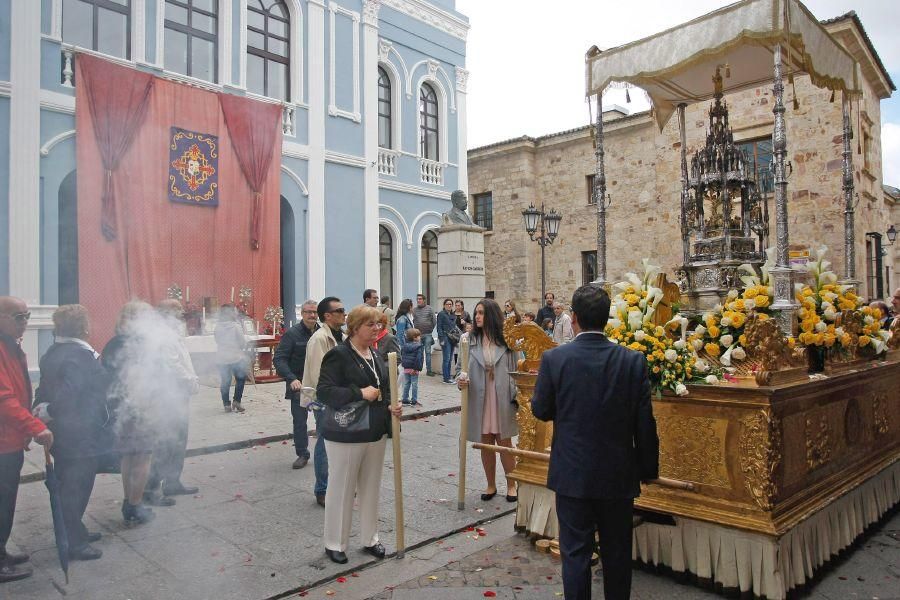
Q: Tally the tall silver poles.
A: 4